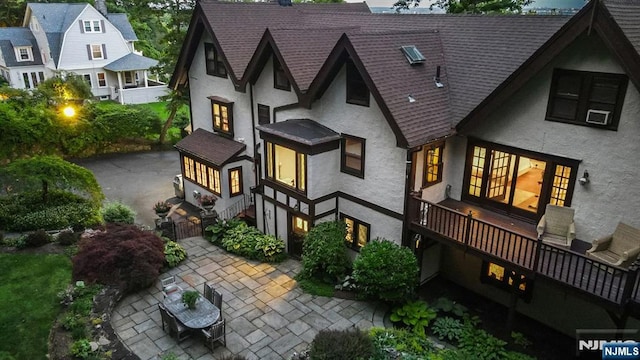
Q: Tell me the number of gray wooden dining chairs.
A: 6